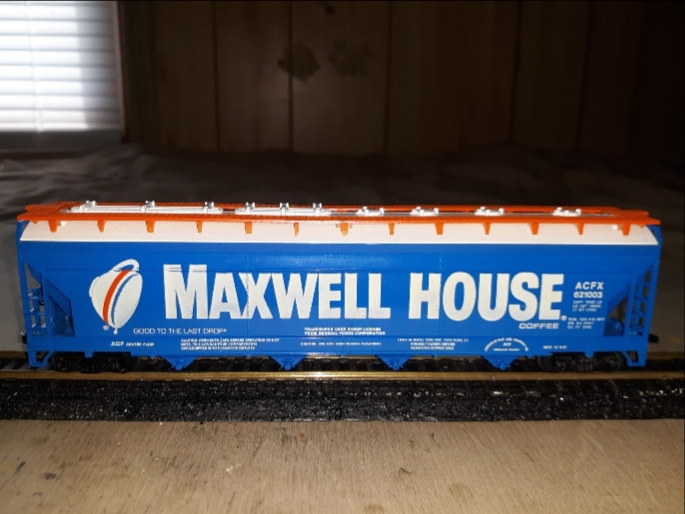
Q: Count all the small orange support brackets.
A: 13